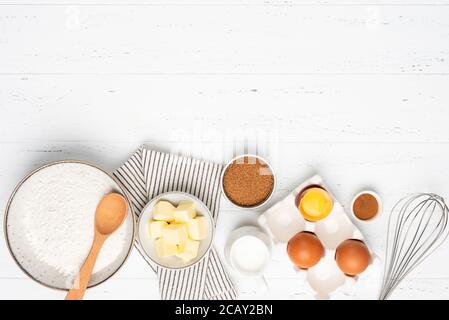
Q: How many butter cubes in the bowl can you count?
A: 7